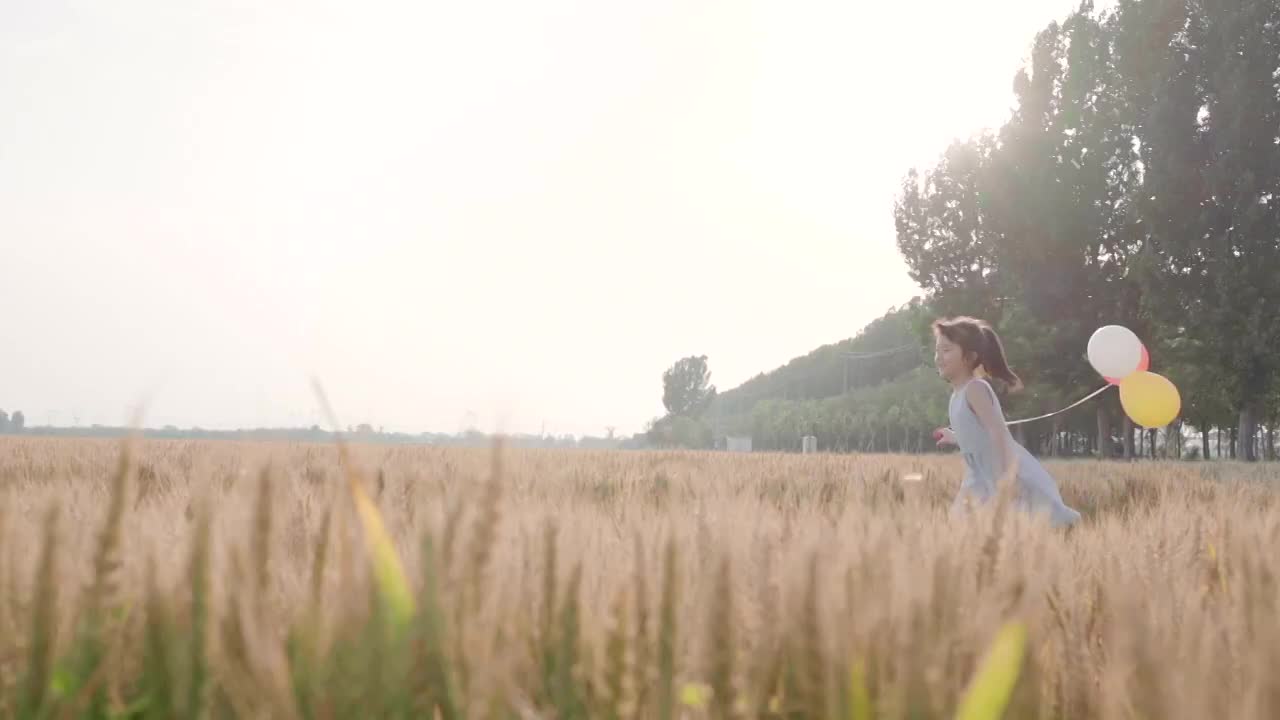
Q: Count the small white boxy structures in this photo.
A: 2